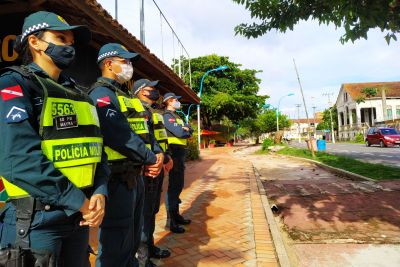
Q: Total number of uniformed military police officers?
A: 4